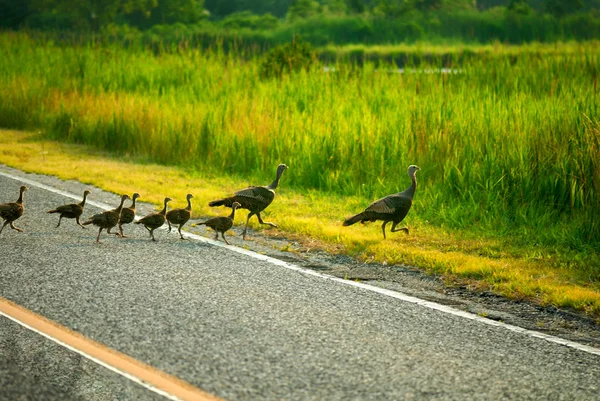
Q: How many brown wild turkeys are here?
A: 9